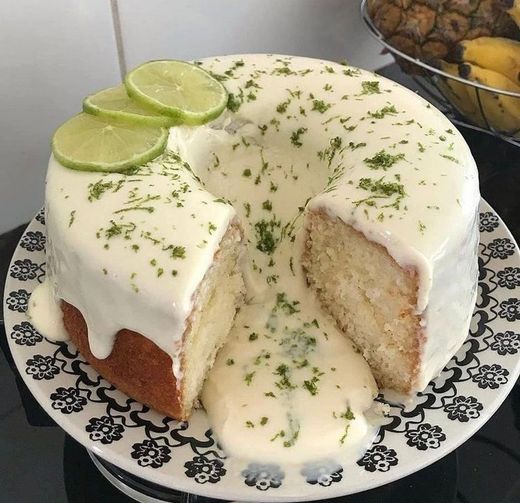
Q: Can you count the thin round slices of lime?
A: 3